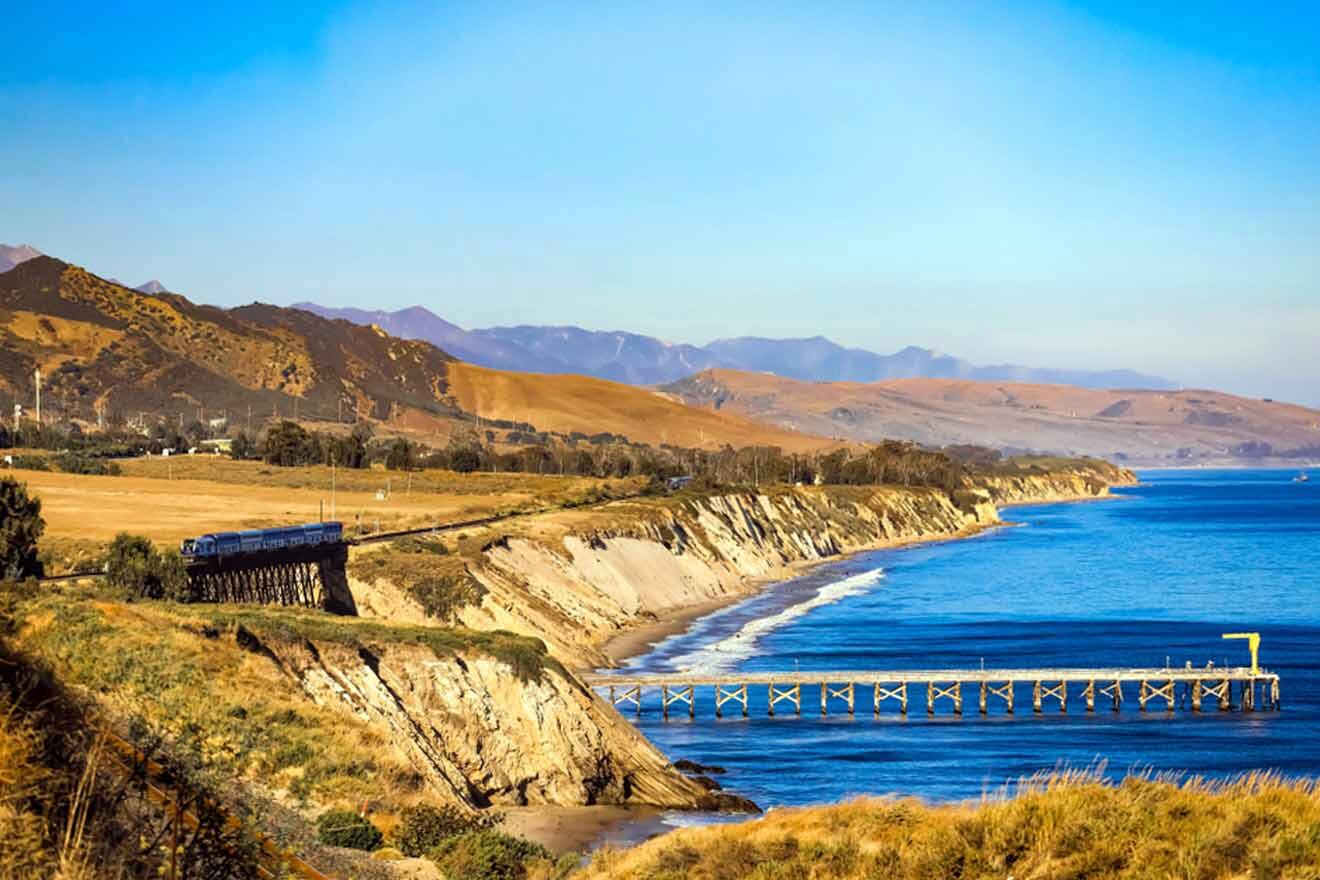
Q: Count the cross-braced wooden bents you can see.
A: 12